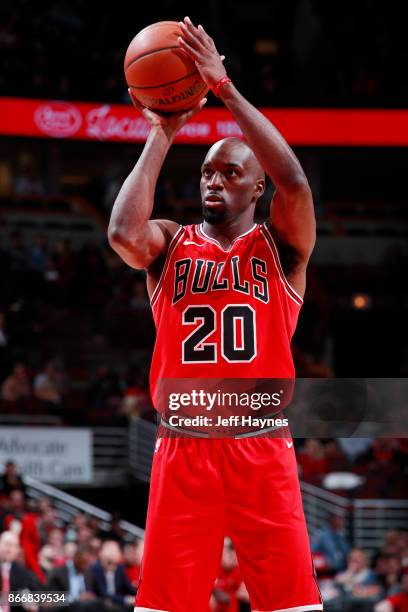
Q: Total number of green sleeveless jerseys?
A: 0